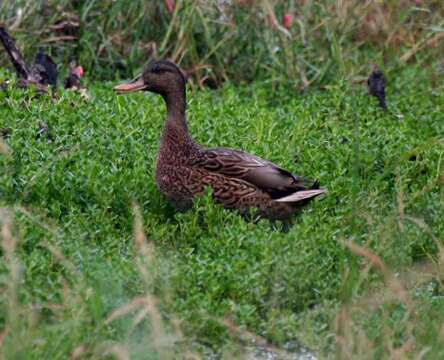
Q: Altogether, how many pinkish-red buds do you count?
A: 4